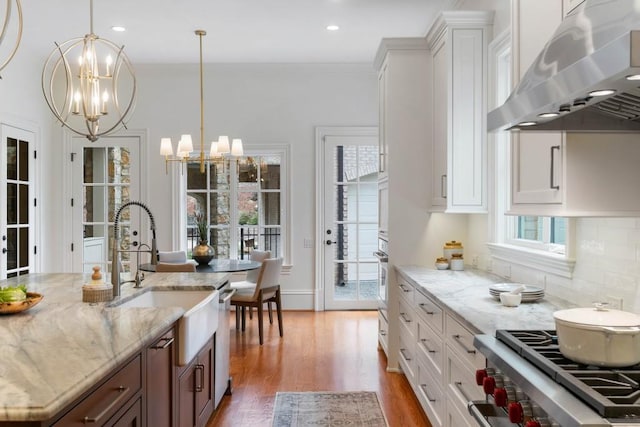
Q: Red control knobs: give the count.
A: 5